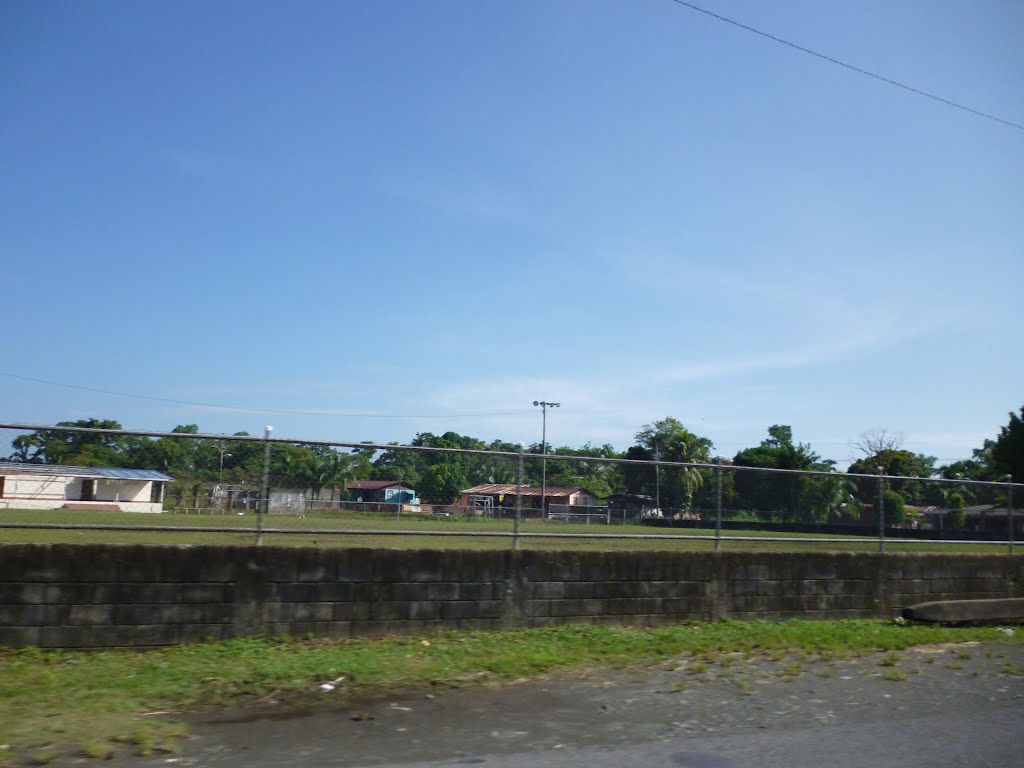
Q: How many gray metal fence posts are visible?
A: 5